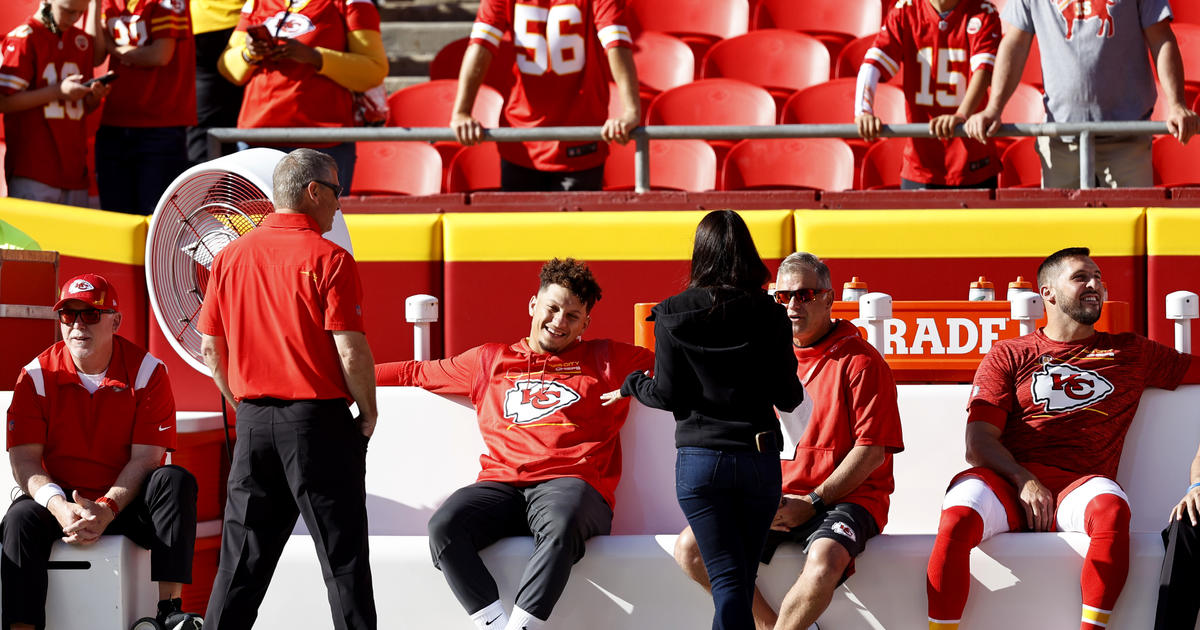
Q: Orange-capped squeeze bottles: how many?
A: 3